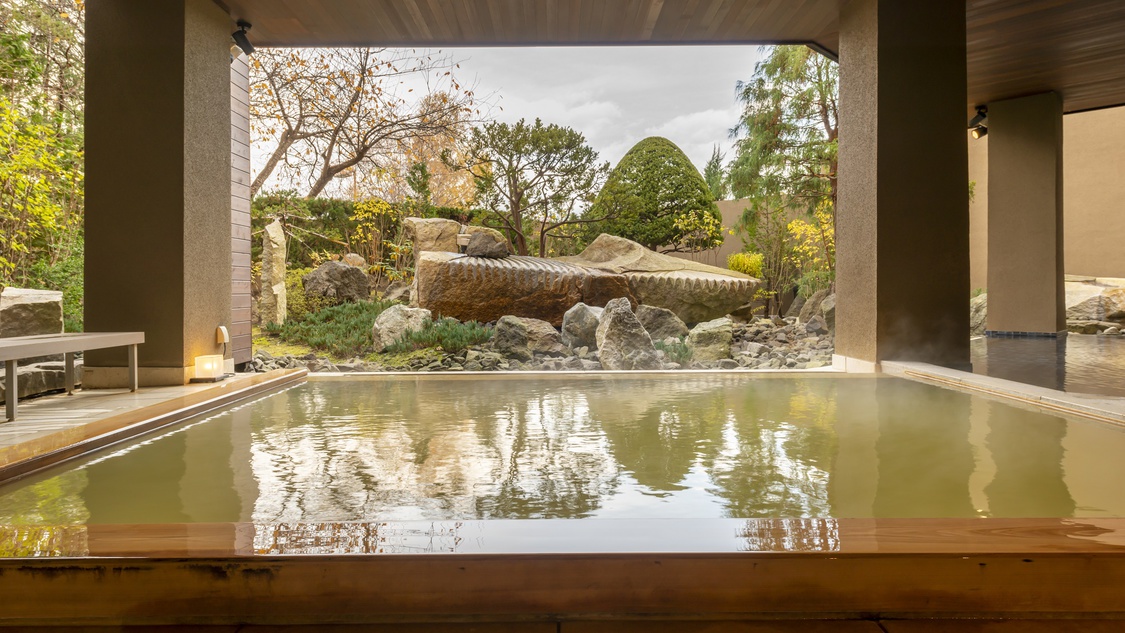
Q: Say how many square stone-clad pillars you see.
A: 3